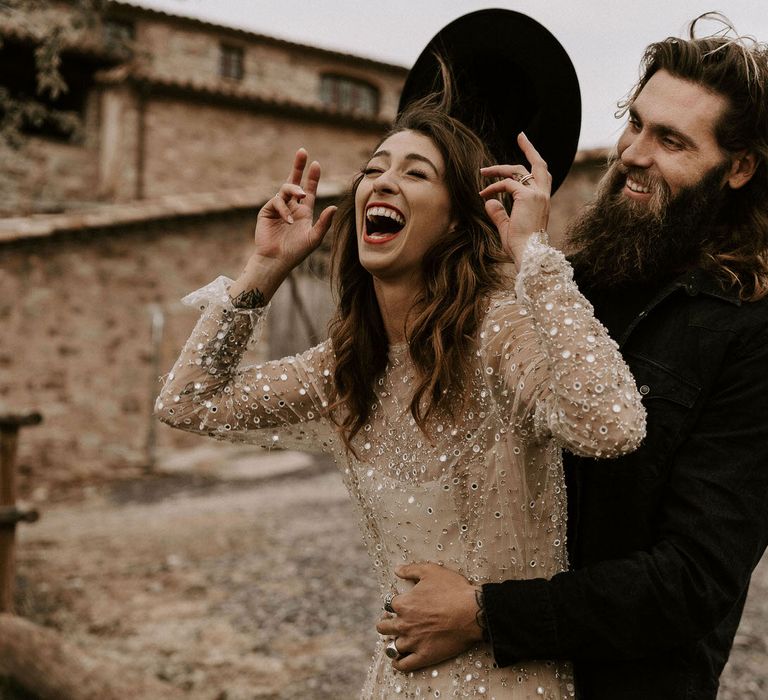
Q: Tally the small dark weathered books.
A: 0